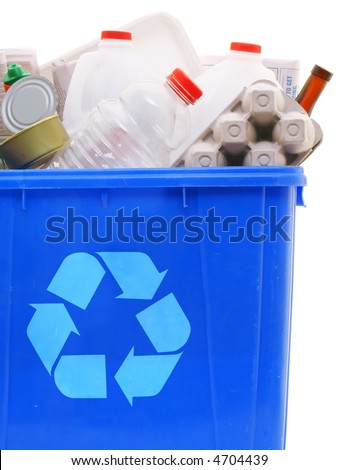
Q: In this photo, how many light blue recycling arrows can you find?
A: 3